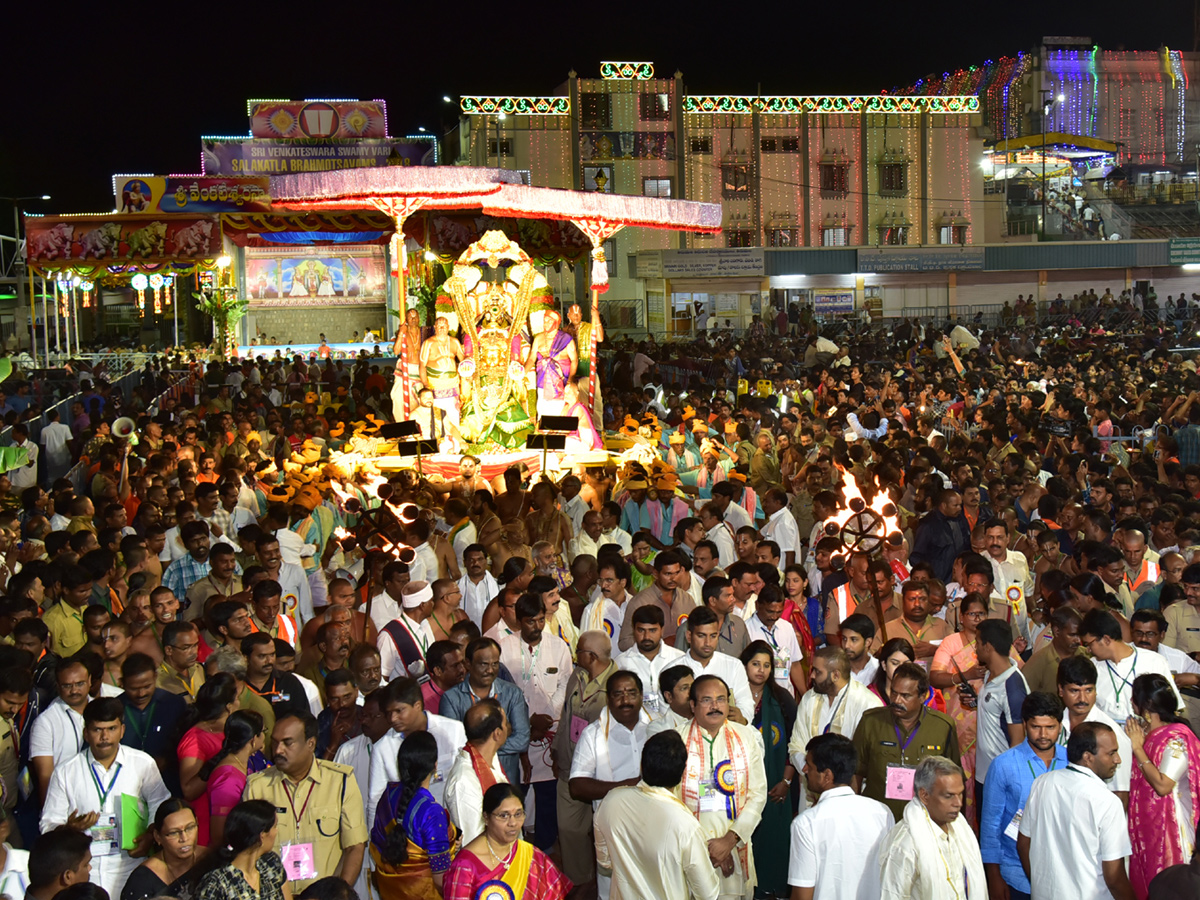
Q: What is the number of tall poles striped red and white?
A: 2